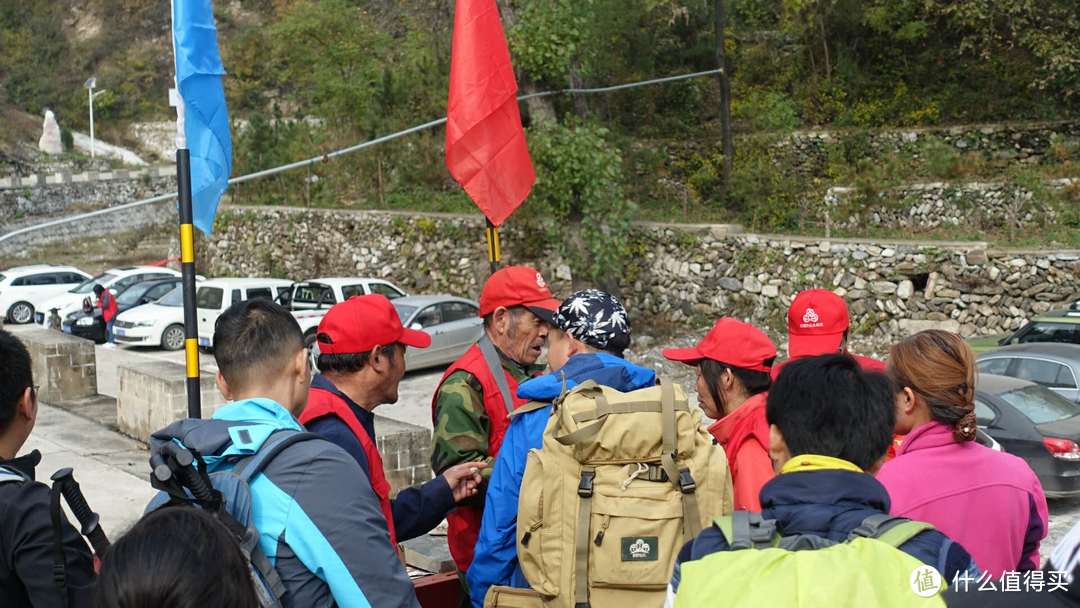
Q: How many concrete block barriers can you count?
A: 3